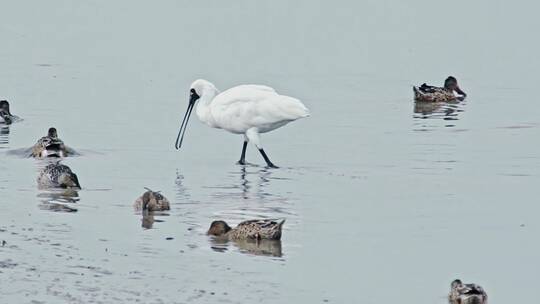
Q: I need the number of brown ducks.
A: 7